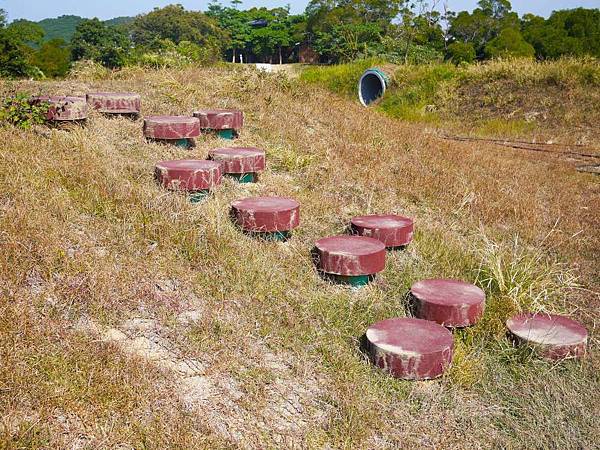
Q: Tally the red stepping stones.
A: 12